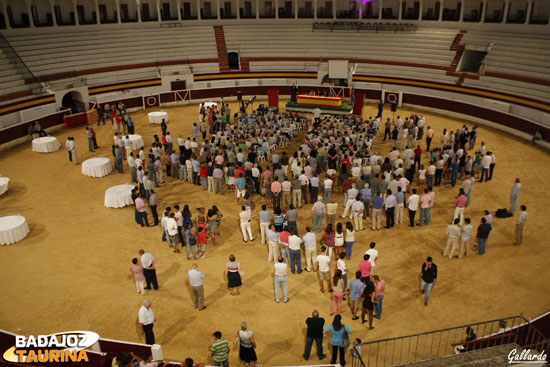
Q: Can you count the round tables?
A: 8